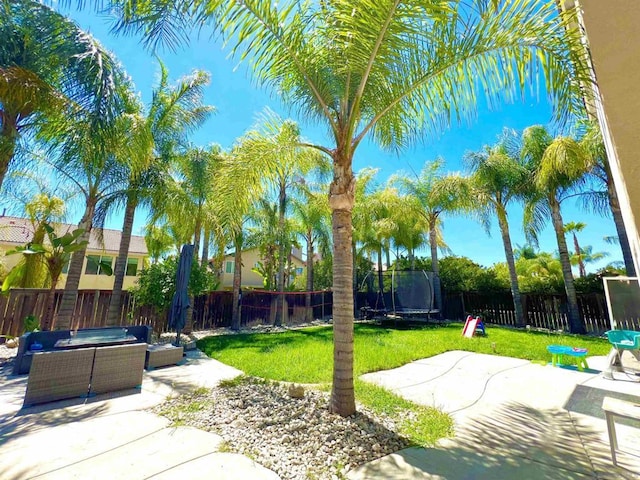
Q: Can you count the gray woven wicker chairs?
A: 2